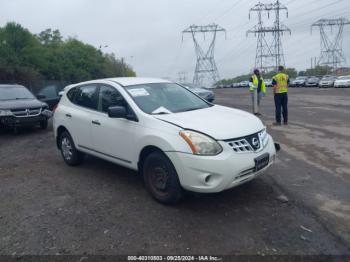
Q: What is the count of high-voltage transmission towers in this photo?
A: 3